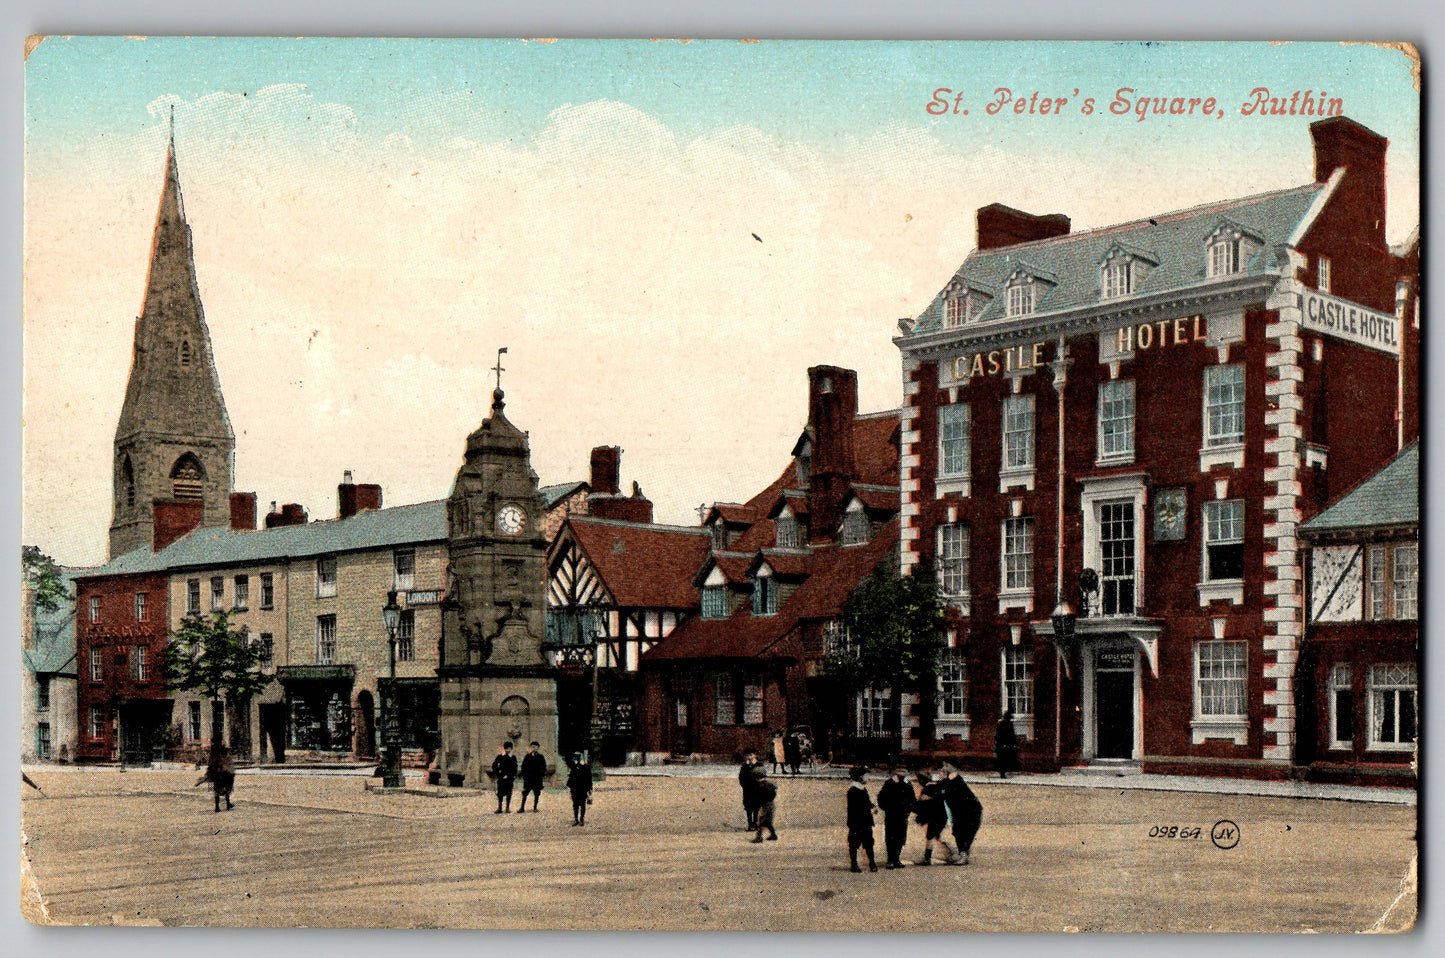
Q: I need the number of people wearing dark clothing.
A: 12